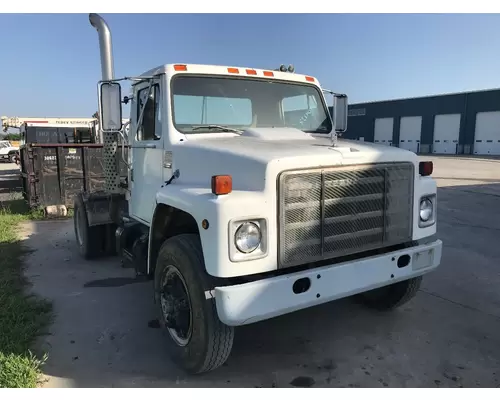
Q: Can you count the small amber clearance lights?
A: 5